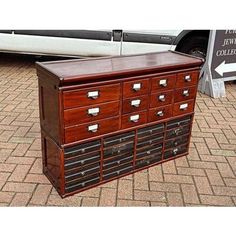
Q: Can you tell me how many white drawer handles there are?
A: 12